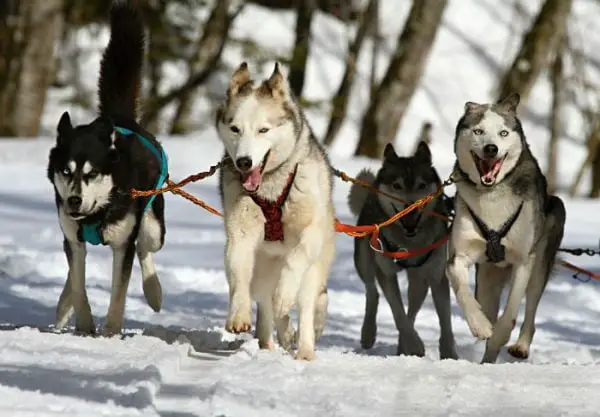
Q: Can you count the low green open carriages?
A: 0